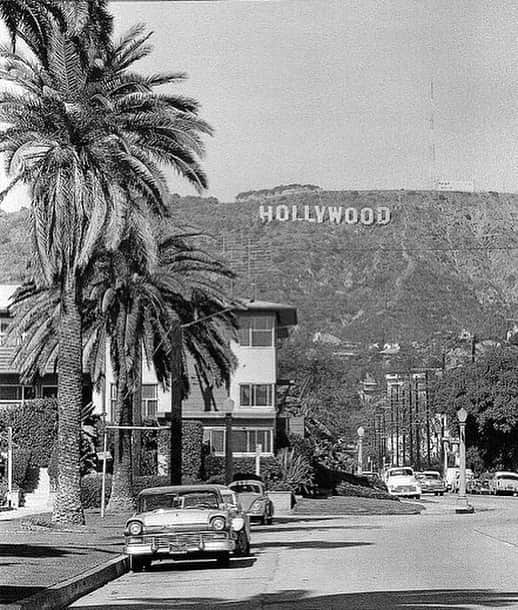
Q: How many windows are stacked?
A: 3